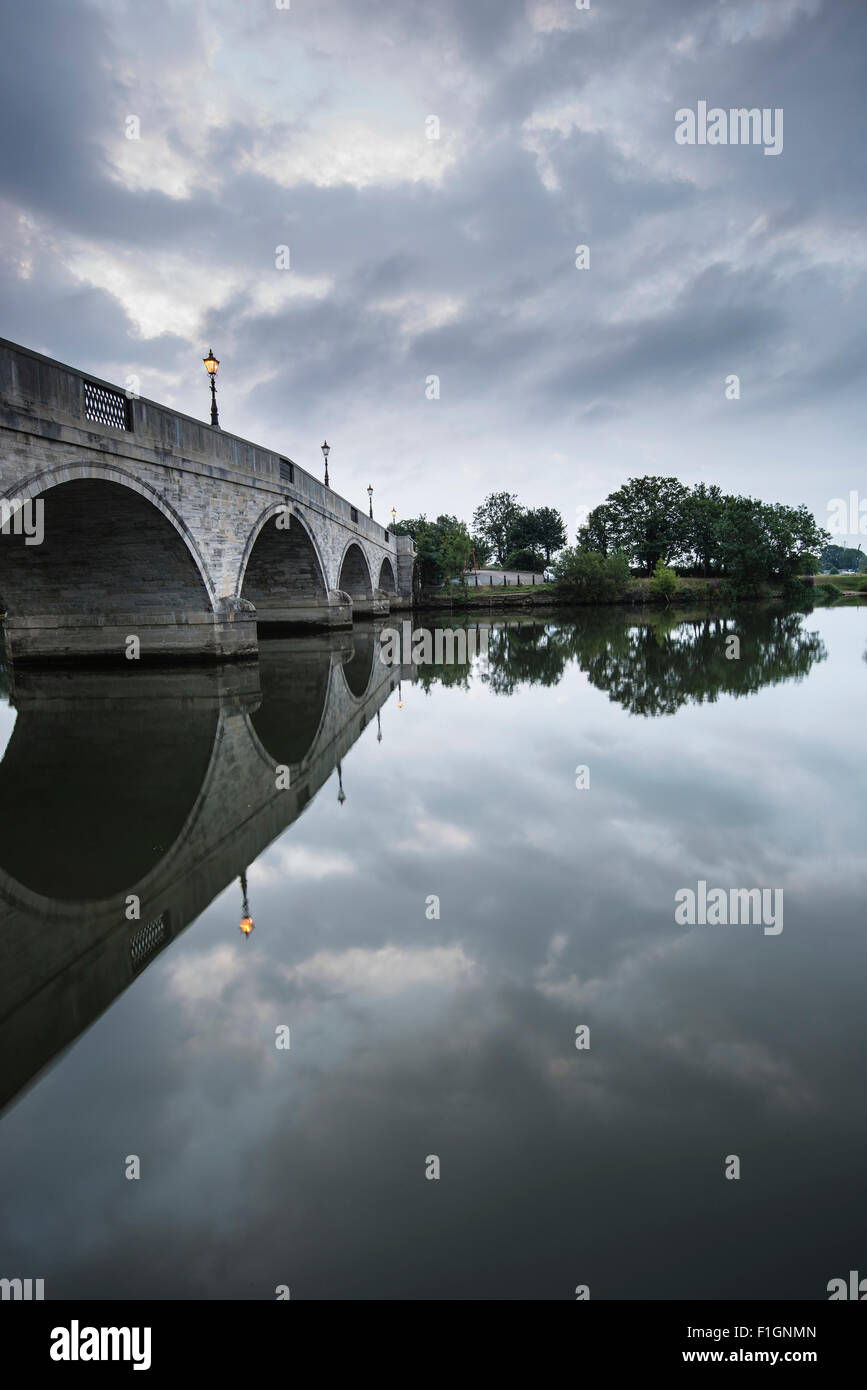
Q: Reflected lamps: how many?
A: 4